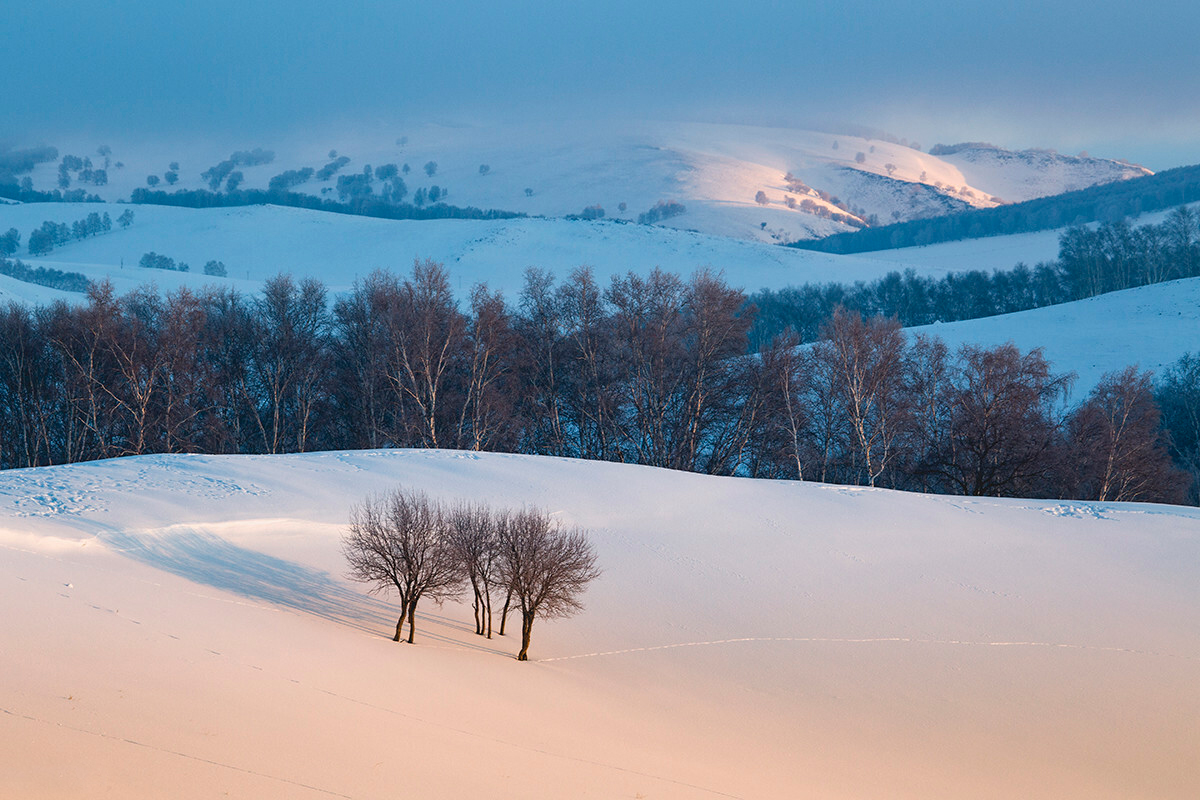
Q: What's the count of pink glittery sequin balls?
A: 0